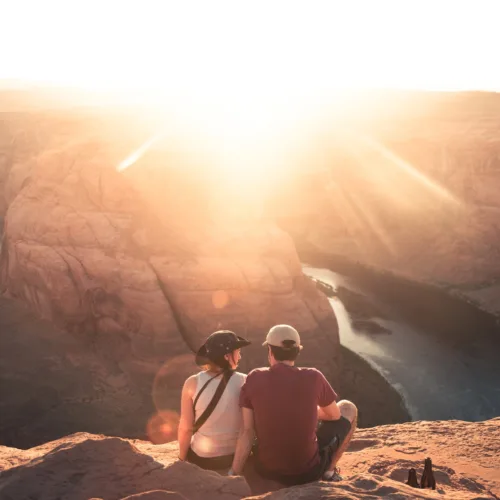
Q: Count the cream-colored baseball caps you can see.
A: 1